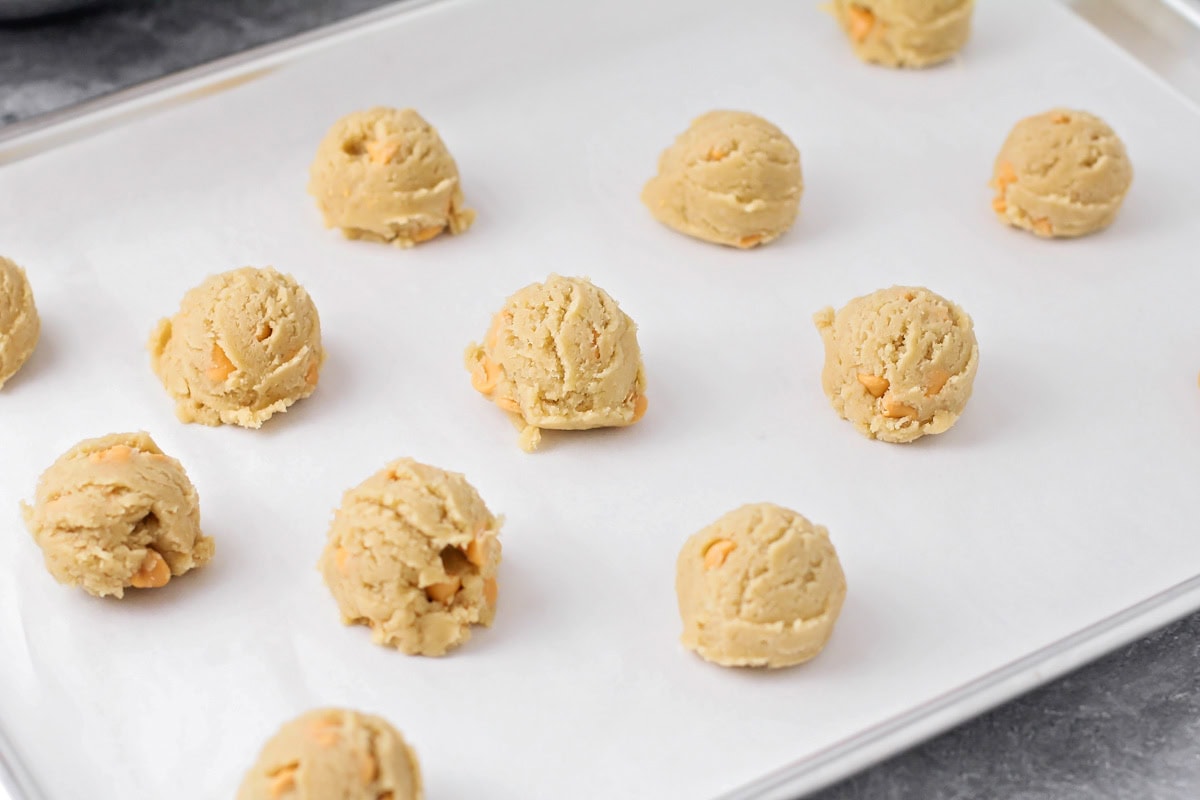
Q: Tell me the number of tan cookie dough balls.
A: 12